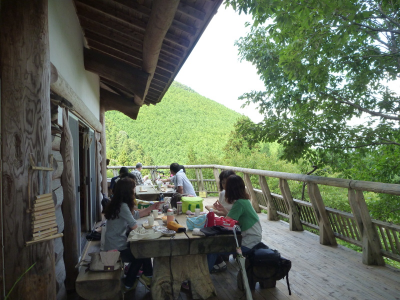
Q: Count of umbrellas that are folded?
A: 1